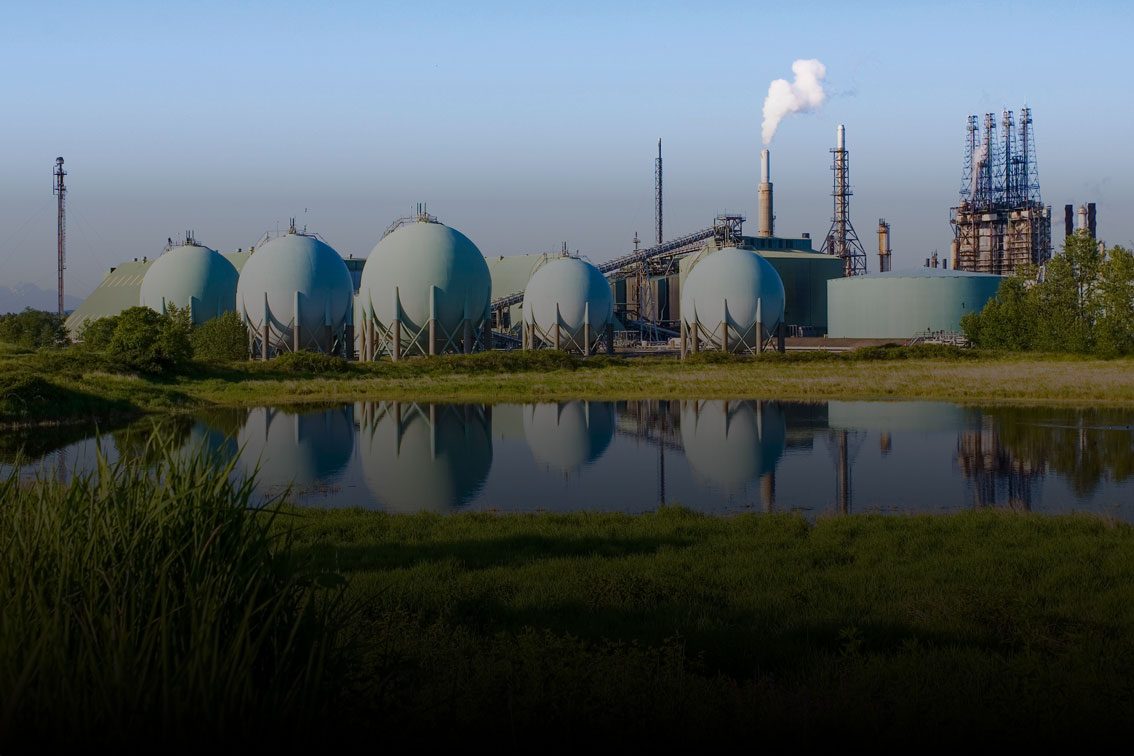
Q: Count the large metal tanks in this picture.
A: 6